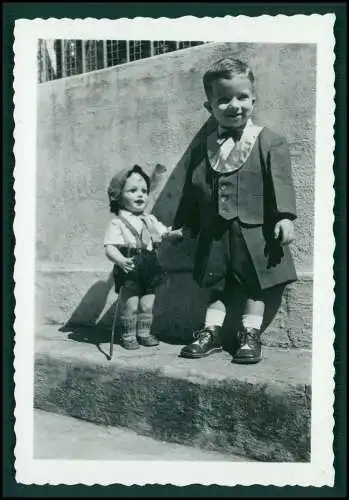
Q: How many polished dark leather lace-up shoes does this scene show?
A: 2